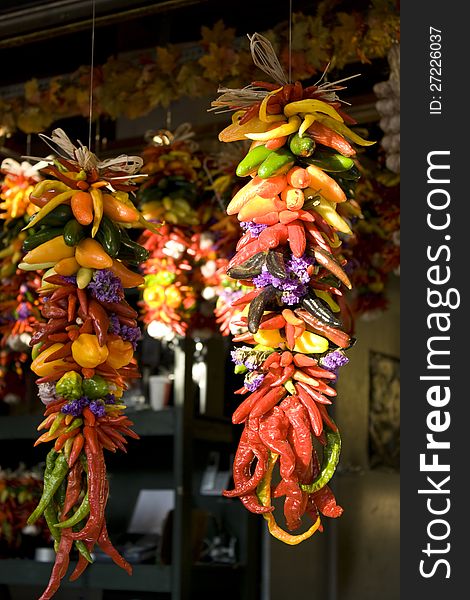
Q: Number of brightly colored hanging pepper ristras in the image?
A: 2